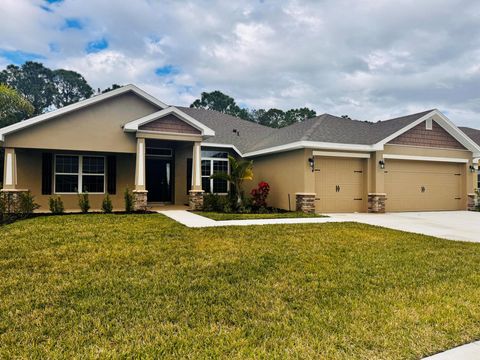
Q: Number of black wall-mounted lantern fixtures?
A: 3